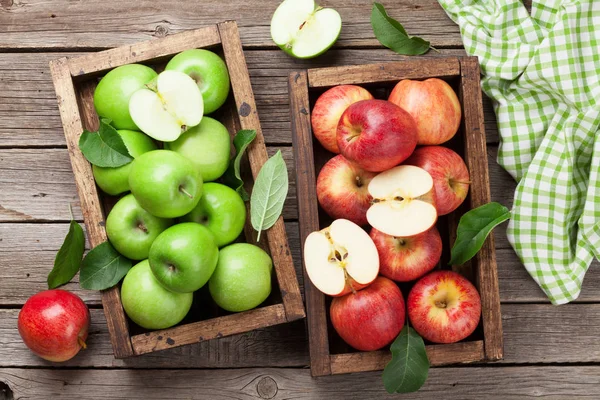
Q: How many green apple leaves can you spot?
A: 8